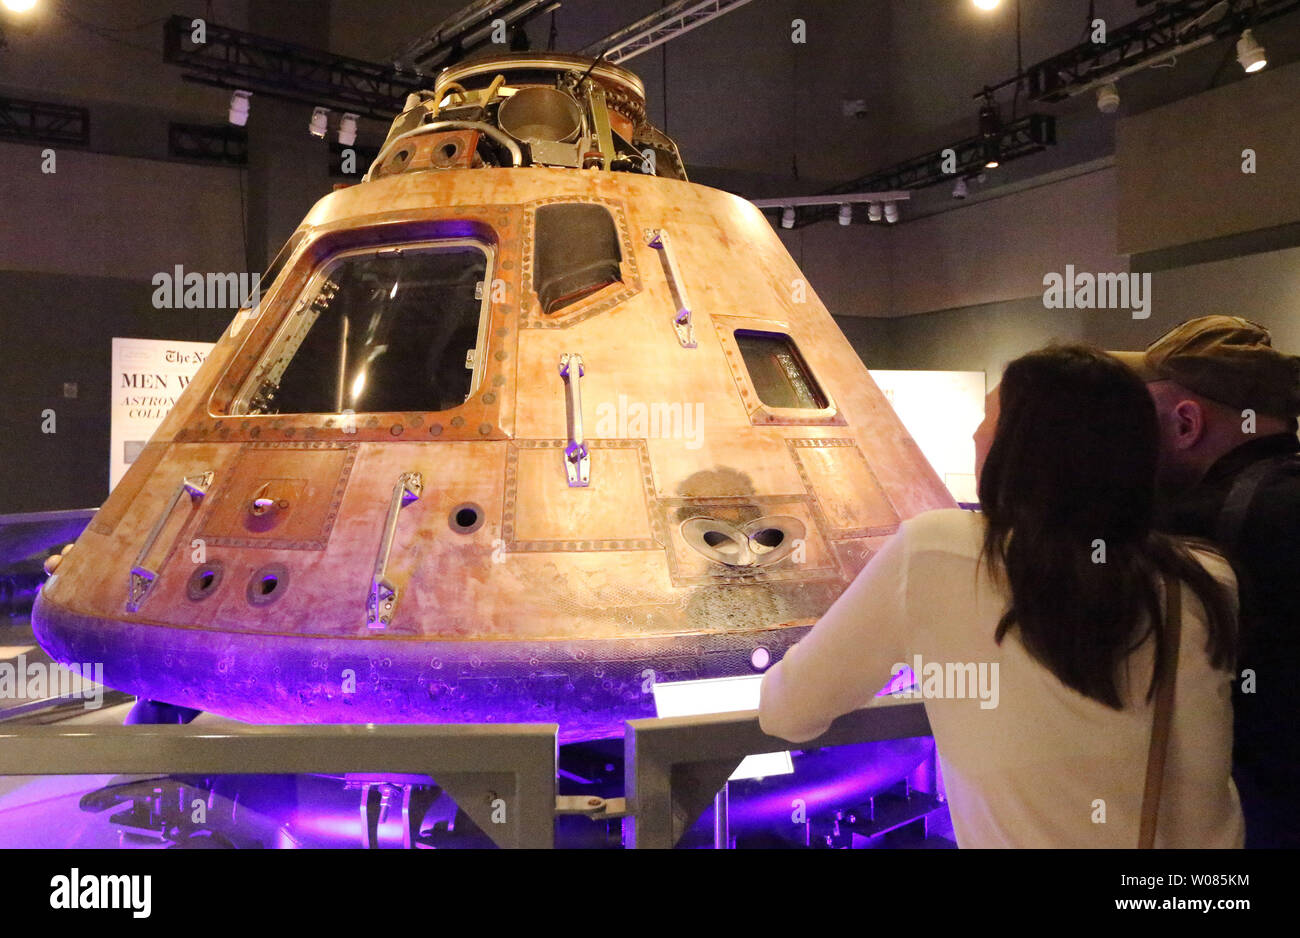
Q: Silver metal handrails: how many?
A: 4